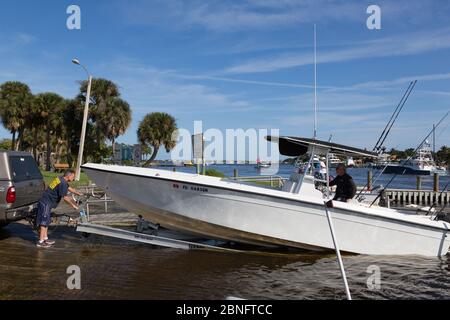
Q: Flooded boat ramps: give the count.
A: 1